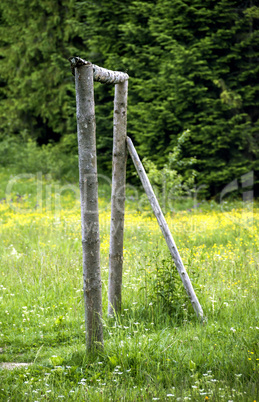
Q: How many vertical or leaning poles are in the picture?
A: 3